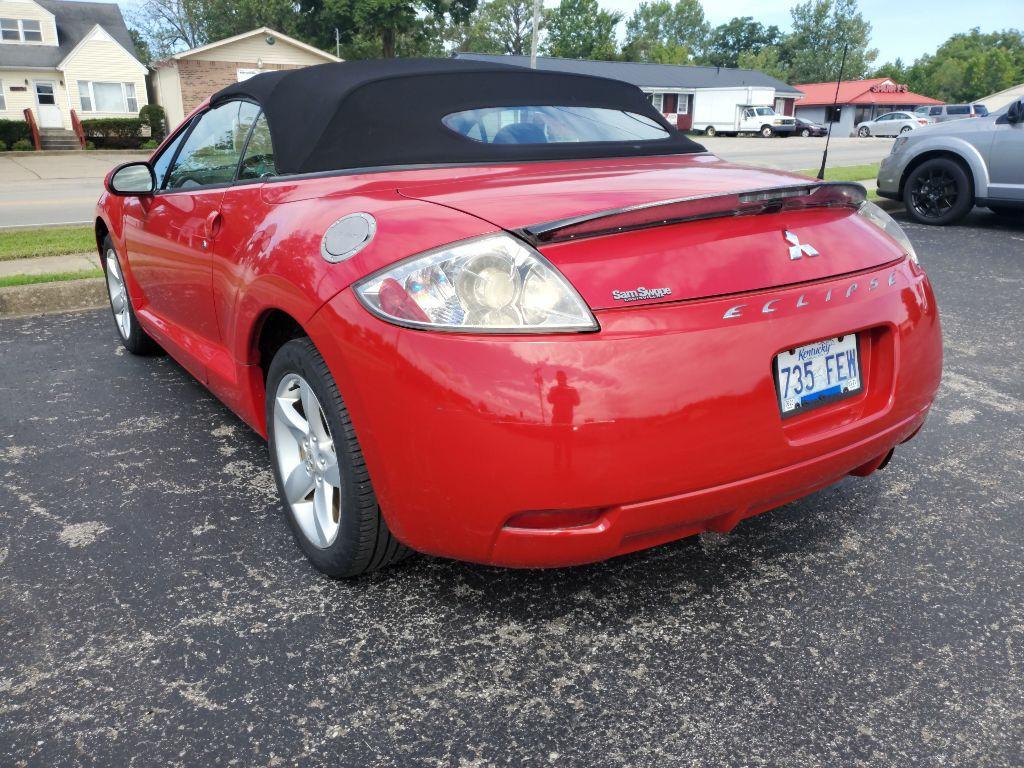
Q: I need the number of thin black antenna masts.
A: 1